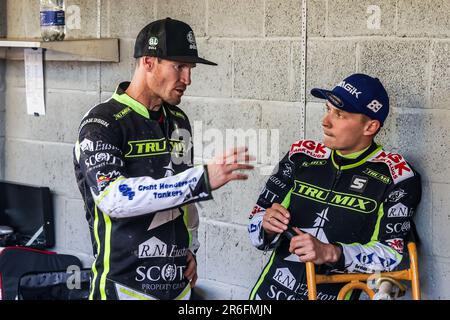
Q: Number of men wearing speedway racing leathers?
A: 2